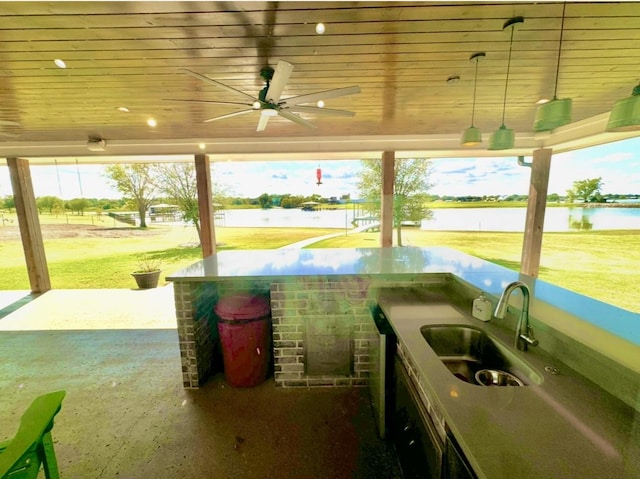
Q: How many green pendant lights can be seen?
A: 4